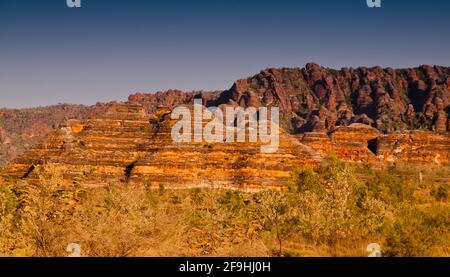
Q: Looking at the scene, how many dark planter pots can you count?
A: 0